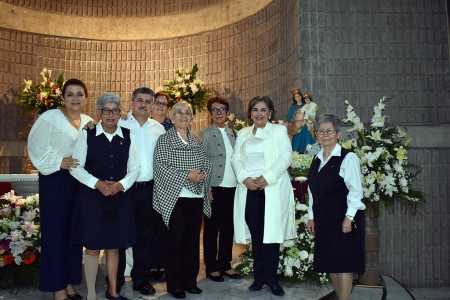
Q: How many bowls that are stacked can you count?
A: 0